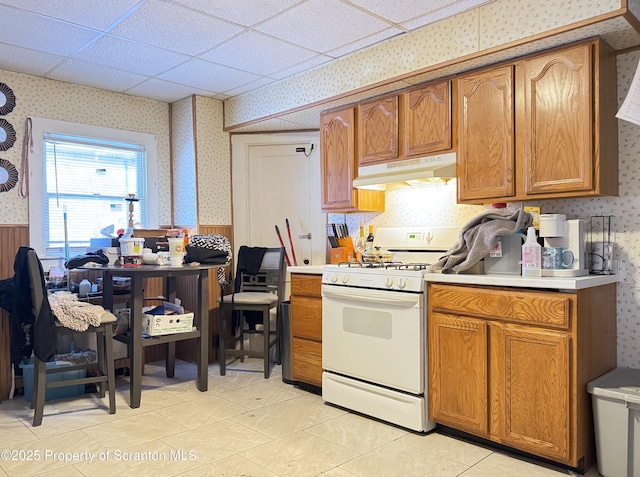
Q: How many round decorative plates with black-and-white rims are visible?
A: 3